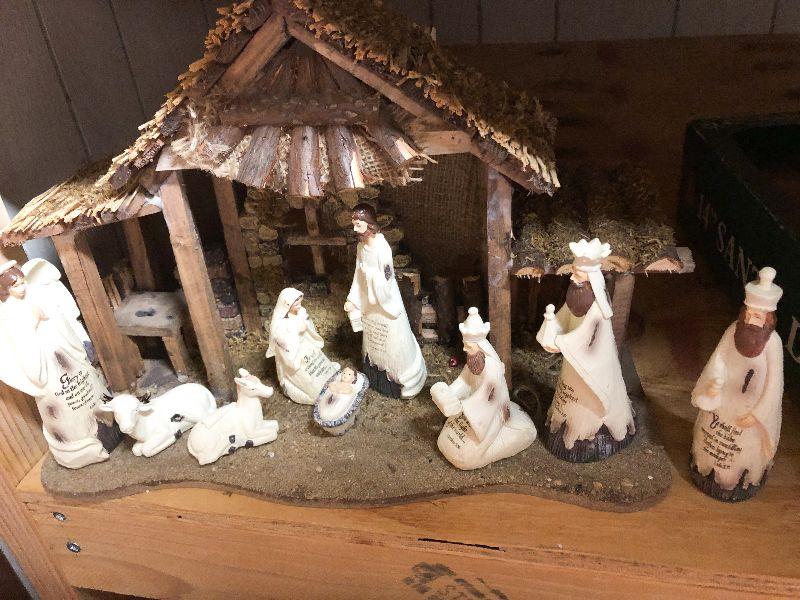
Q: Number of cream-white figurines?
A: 9